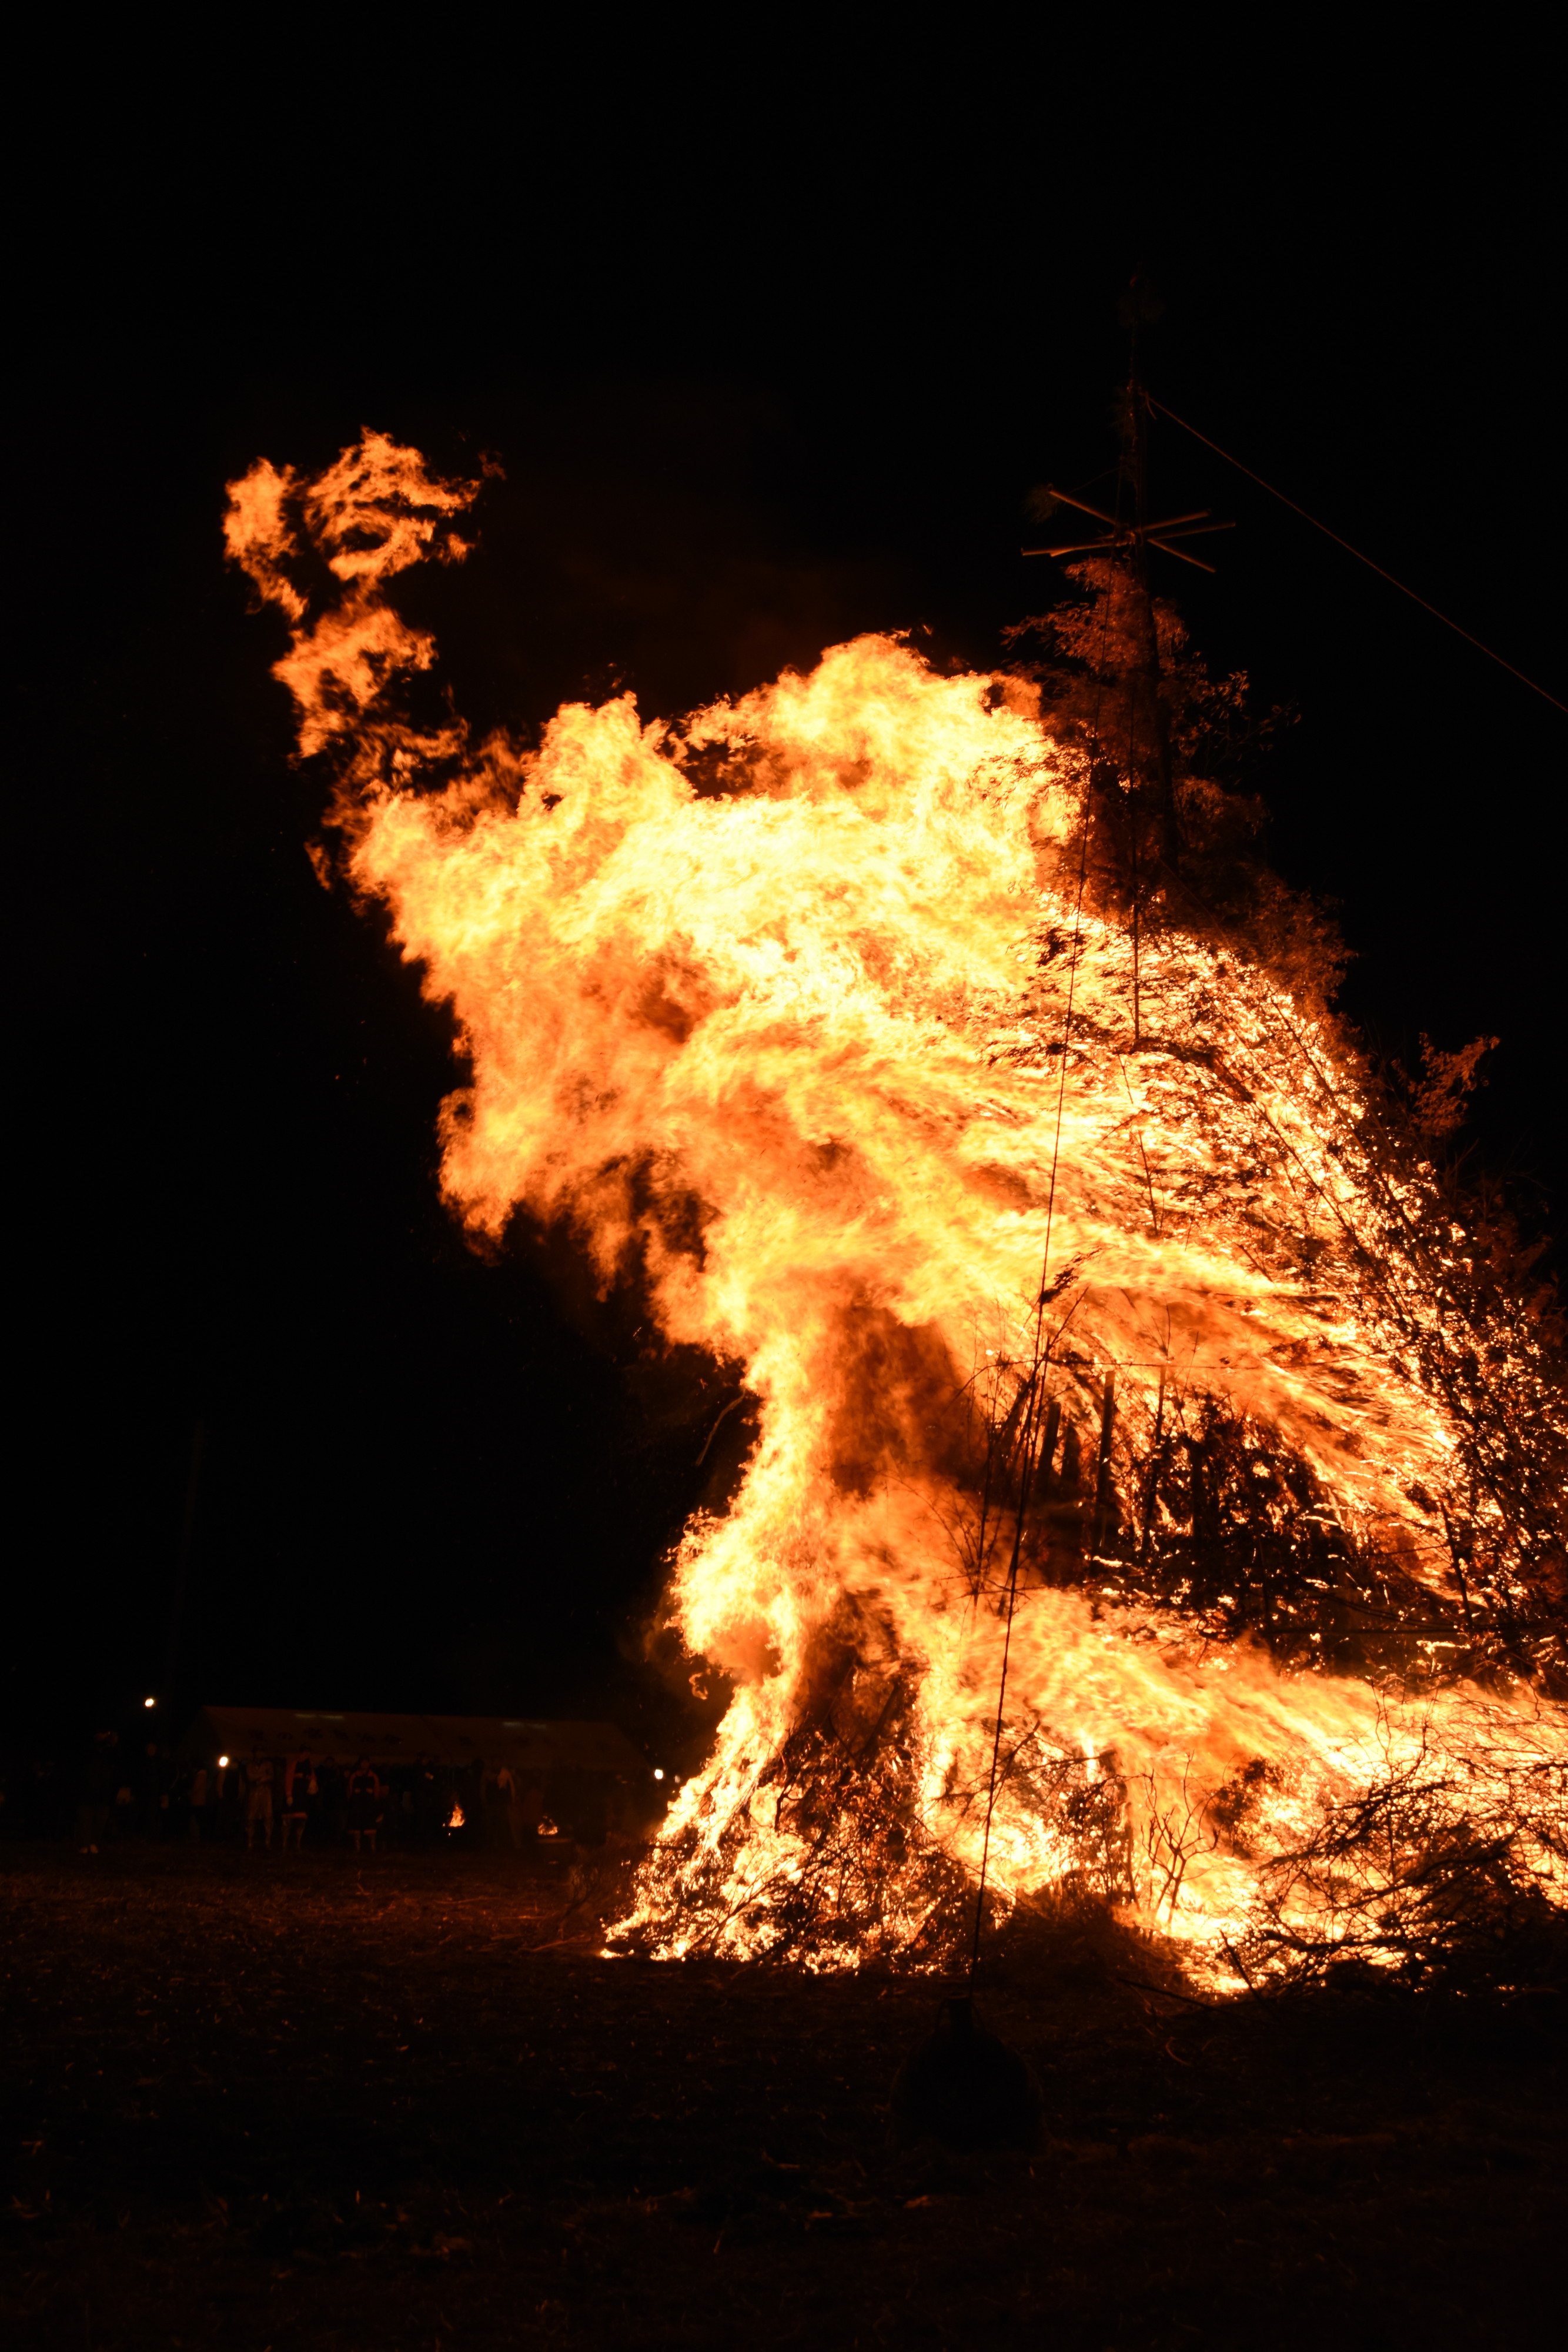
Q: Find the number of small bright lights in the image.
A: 3